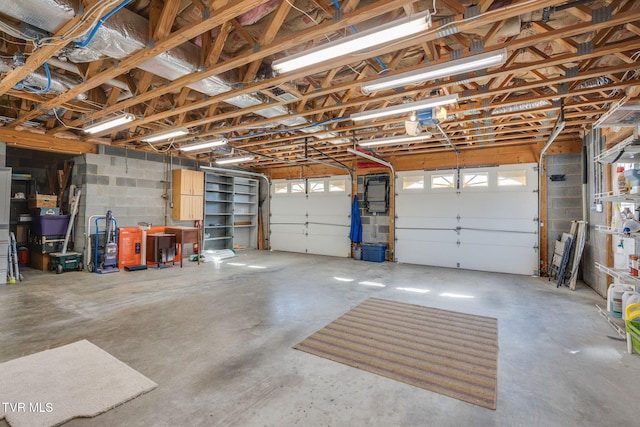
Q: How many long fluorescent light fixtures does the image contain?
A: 8